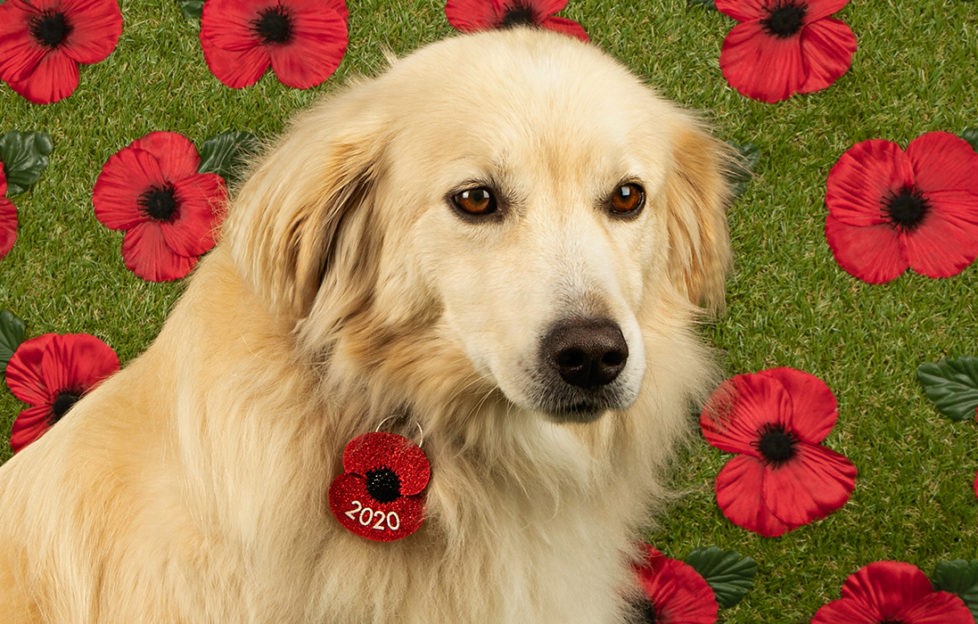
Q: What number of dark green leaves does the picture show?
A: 10